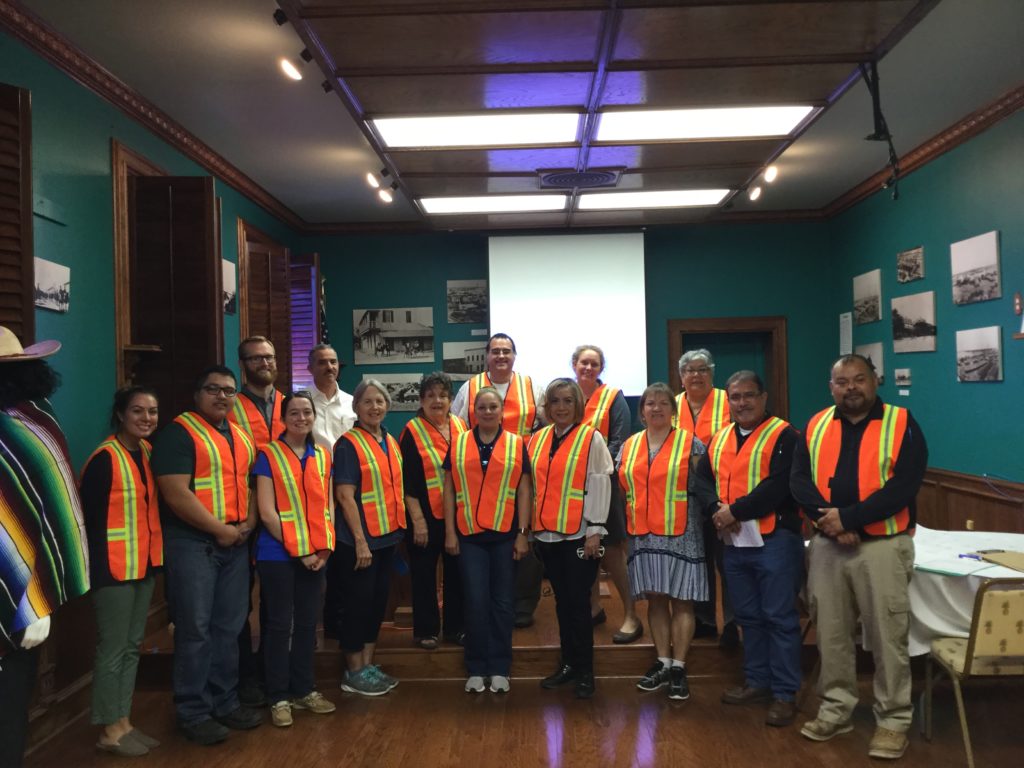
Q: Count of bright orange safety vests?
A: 14